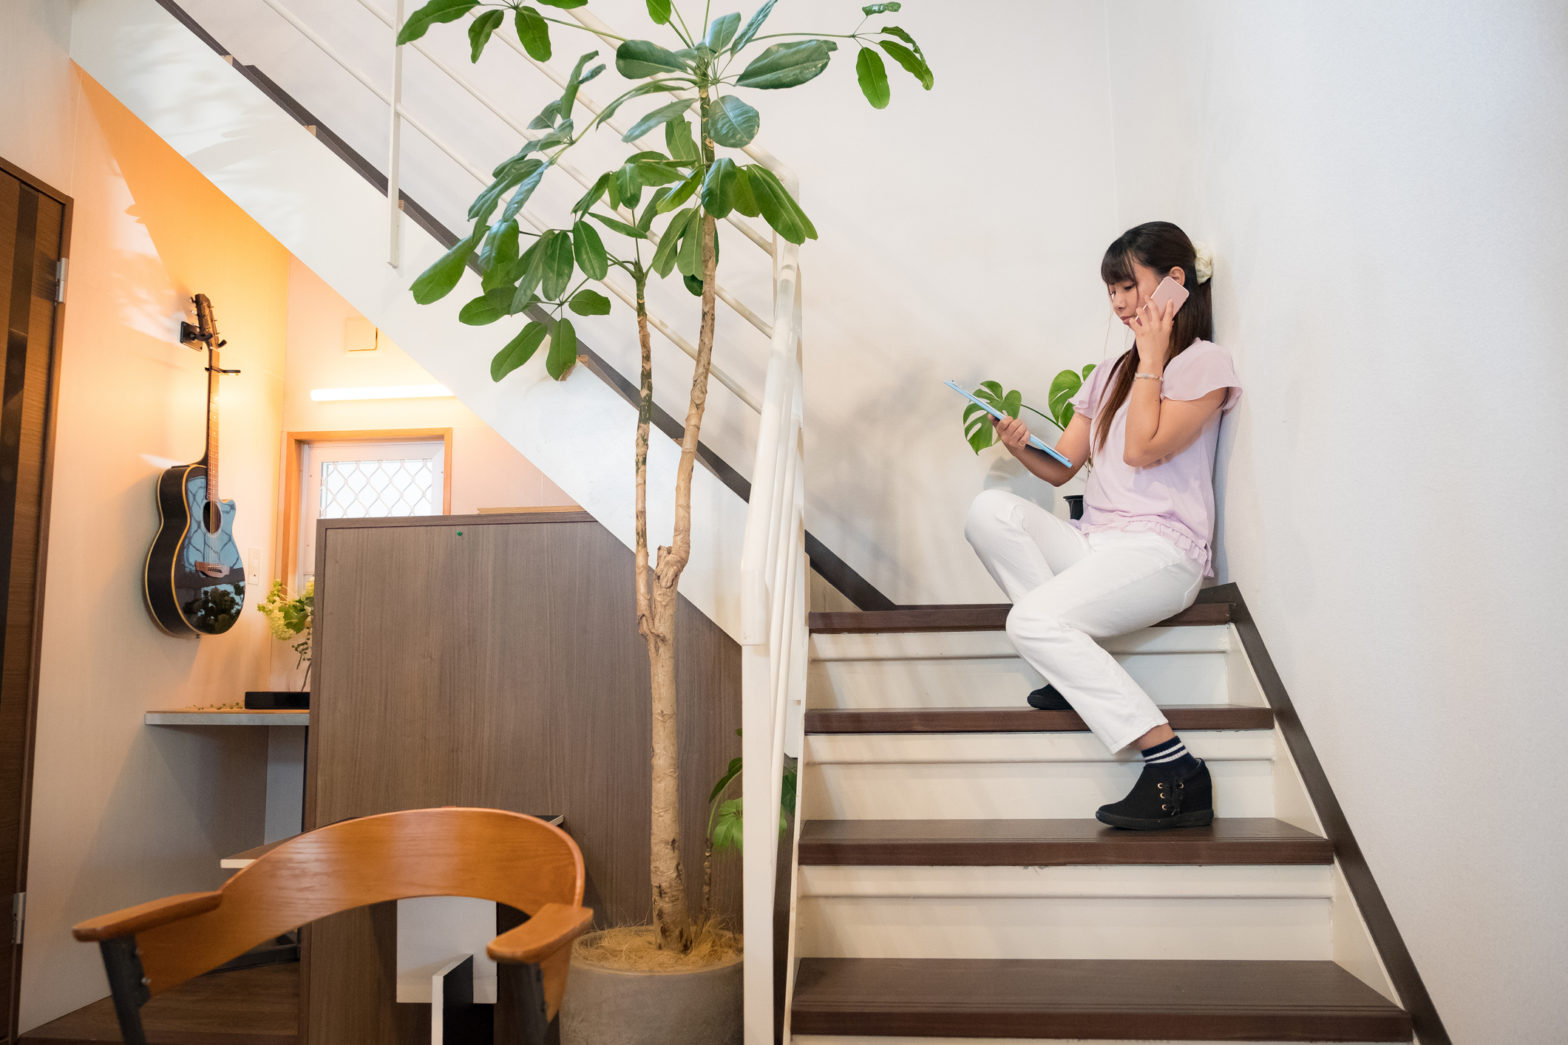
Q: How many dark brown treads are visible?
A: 4